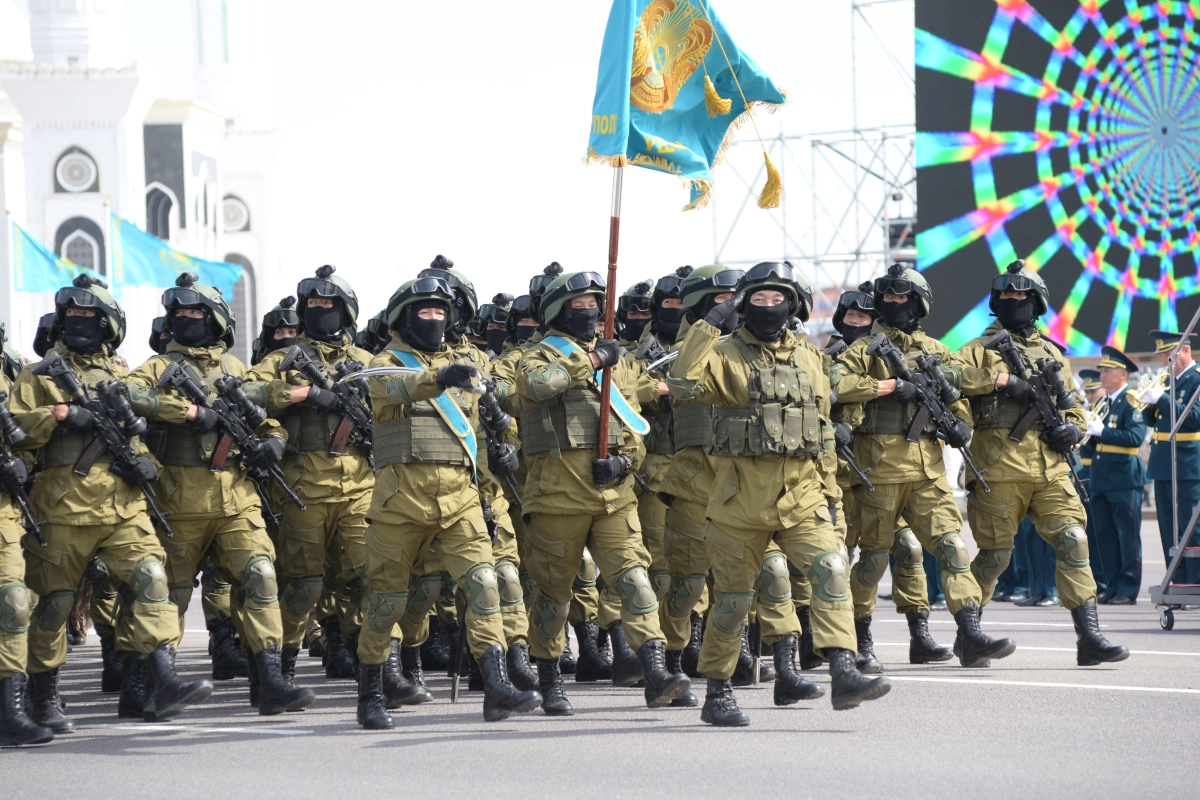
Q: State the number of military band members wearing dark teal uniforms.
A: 3